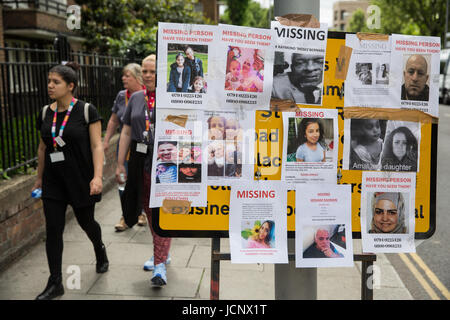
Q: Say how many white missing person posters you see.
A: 12